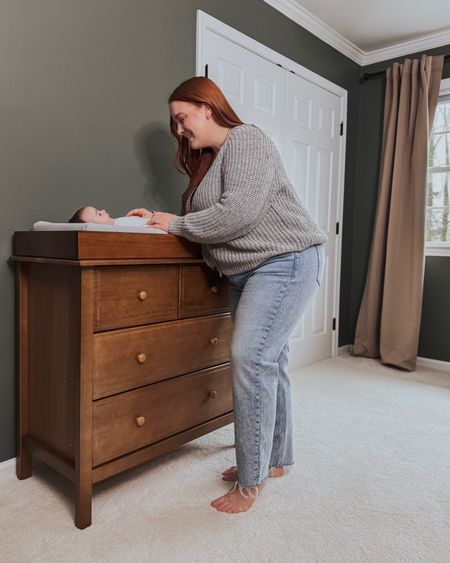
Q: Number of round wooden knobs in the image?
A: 6